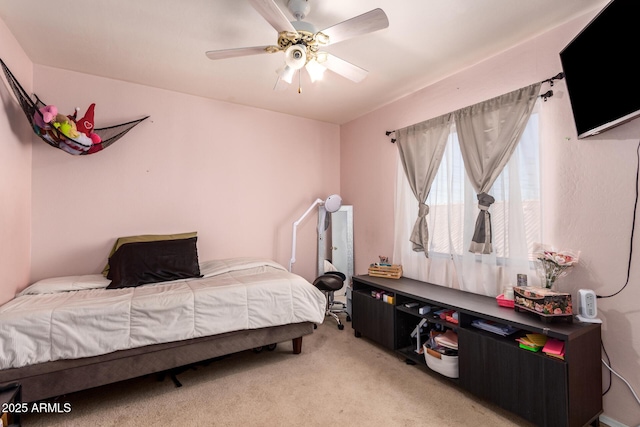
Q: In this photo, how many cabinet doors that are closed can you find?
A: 2